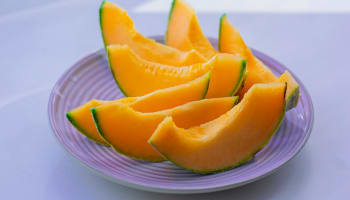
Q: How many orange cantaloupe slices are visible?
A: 7